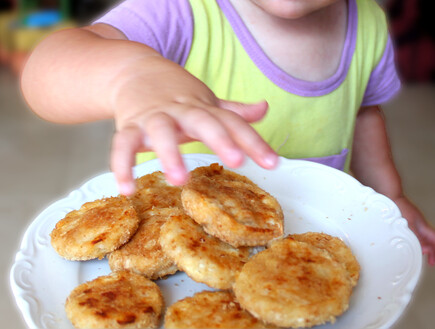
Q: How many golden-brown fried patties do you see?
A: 9